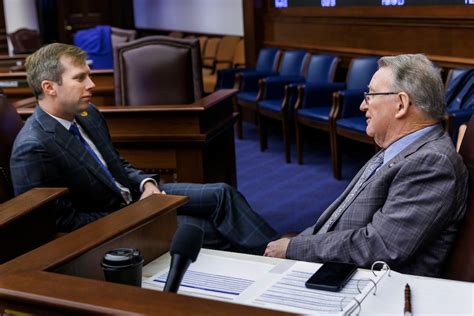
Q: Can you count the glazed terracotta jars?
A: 0